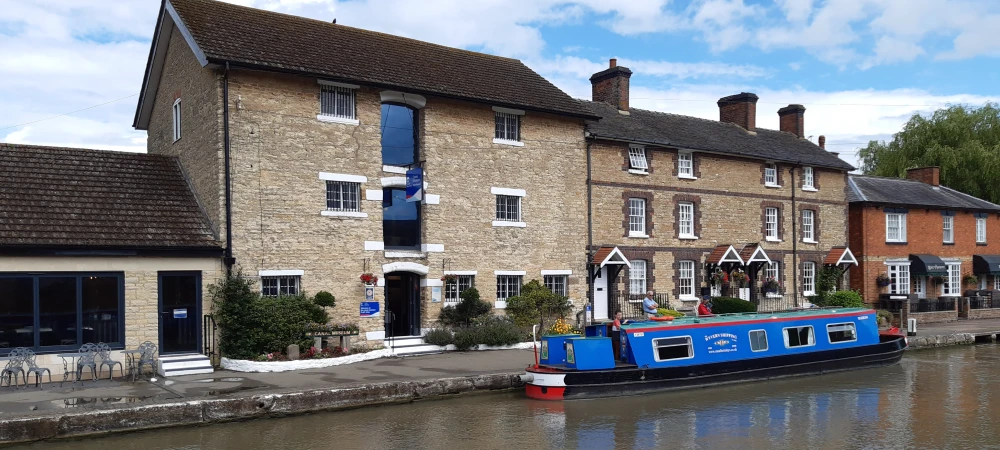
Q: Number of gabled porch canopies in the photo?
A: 4